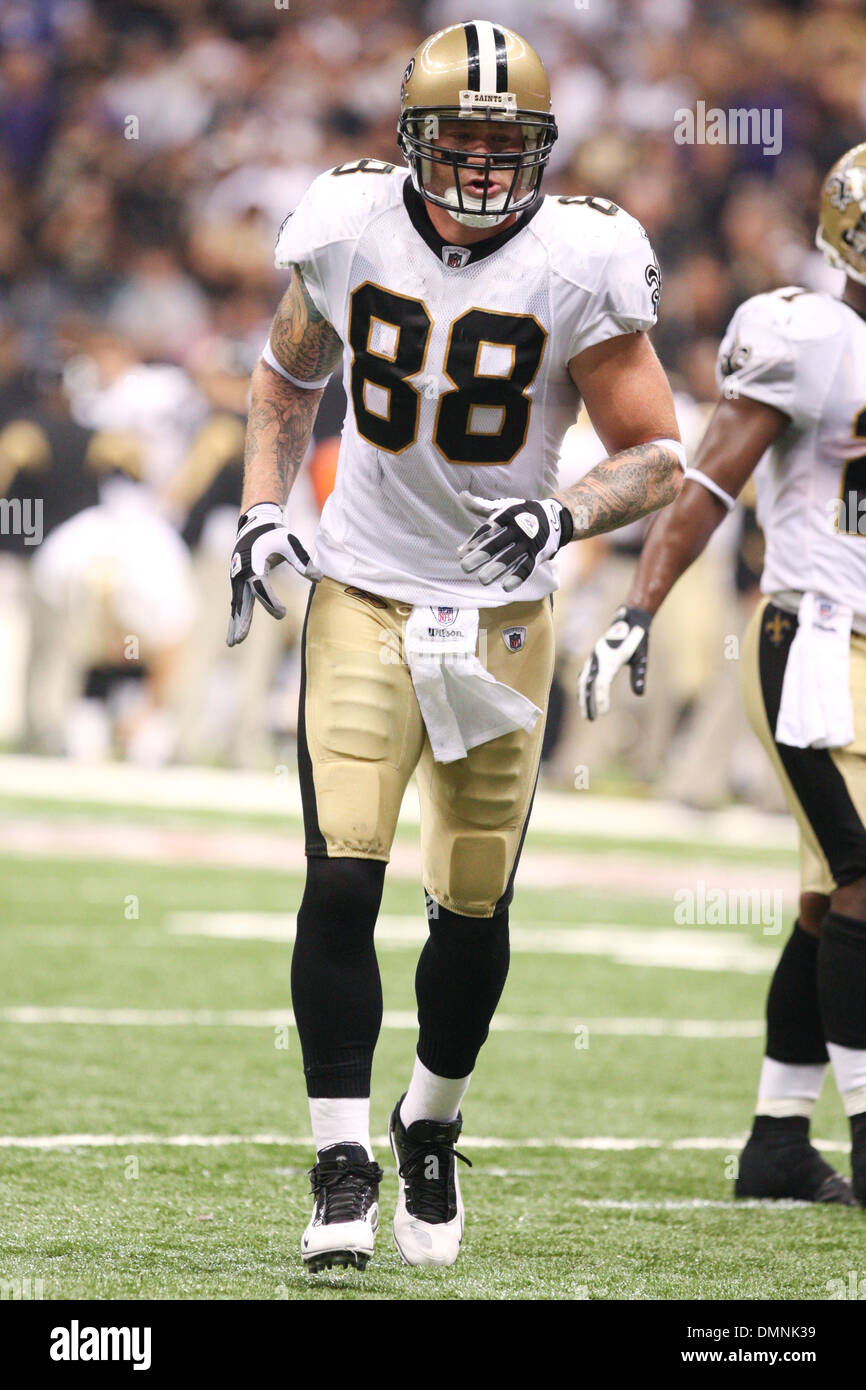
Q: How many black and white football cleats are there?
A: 2